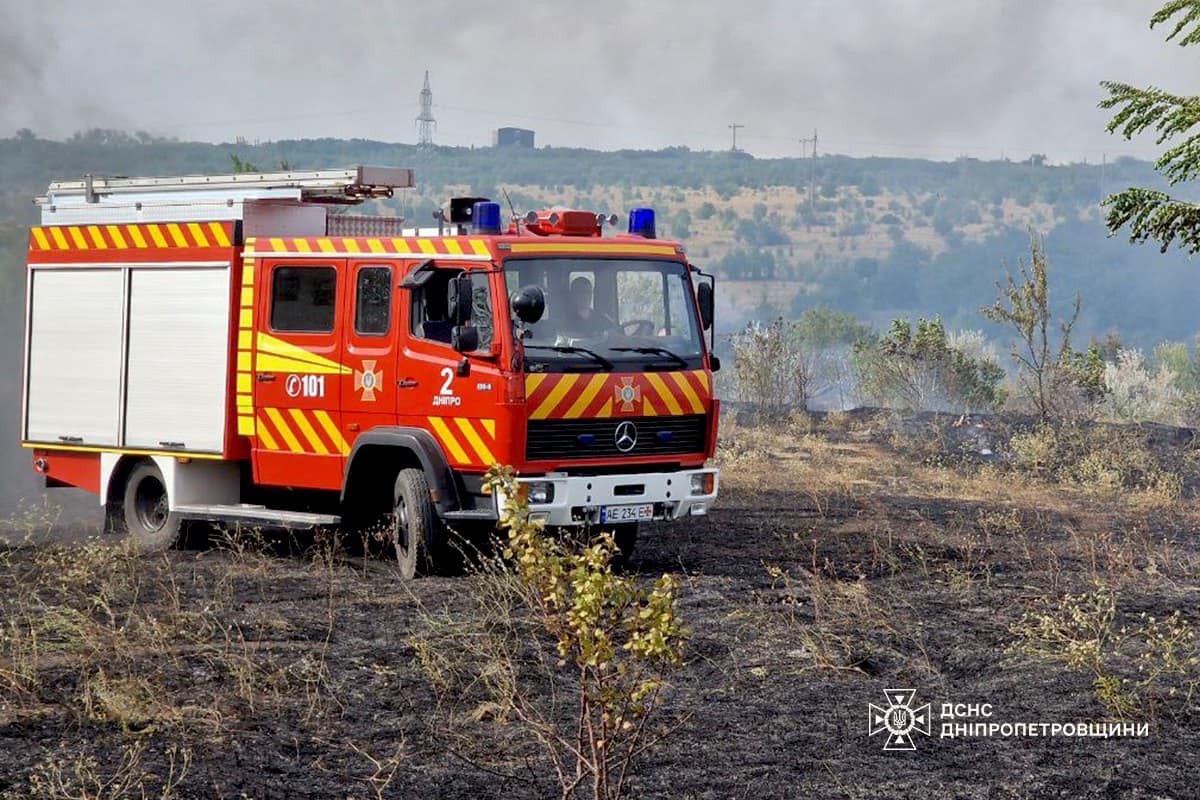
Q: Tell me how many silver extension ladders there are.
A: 1